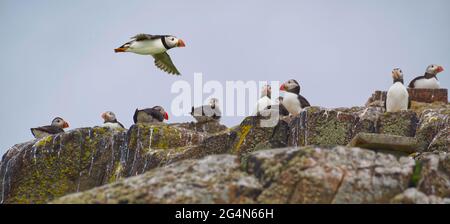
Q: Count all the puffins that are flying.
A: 1